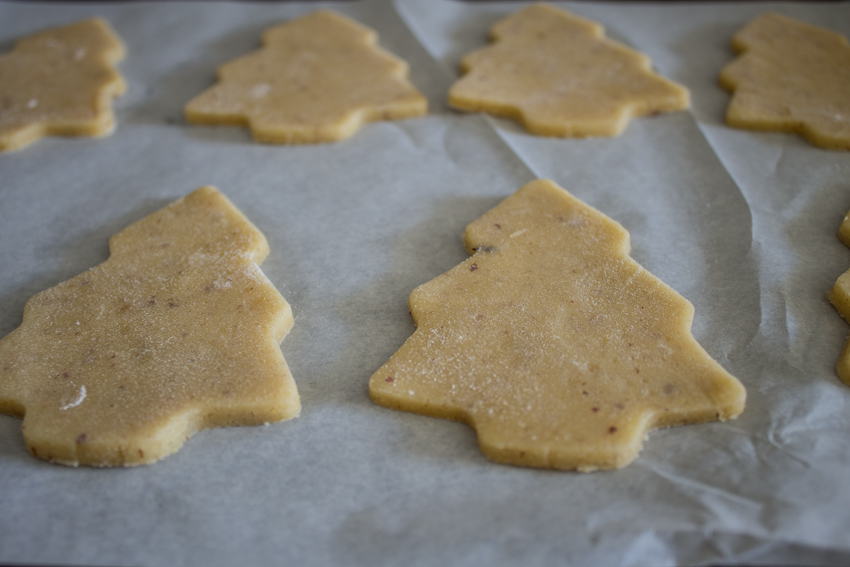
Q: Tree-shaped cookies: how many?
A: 7